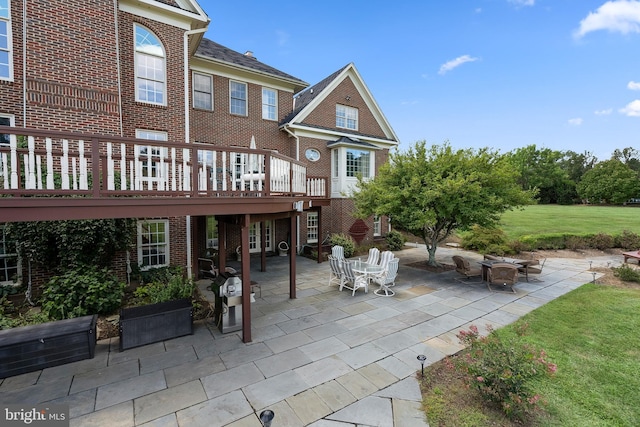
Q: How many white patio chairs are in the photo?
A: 6